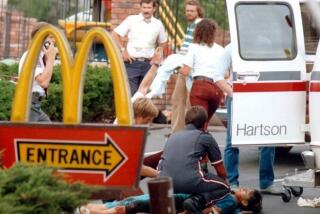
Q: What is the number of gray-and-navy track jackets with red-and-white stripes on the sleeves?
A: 1